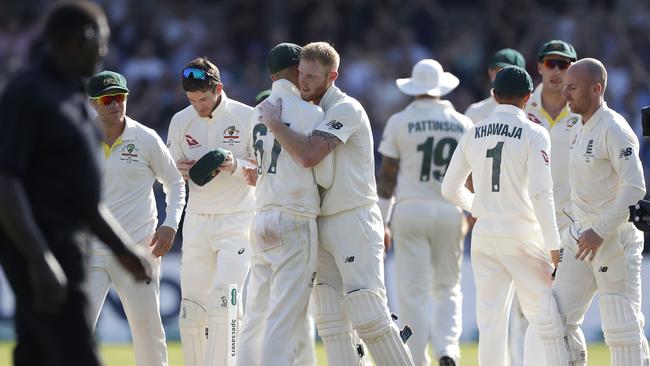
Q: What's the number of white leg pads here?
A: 6